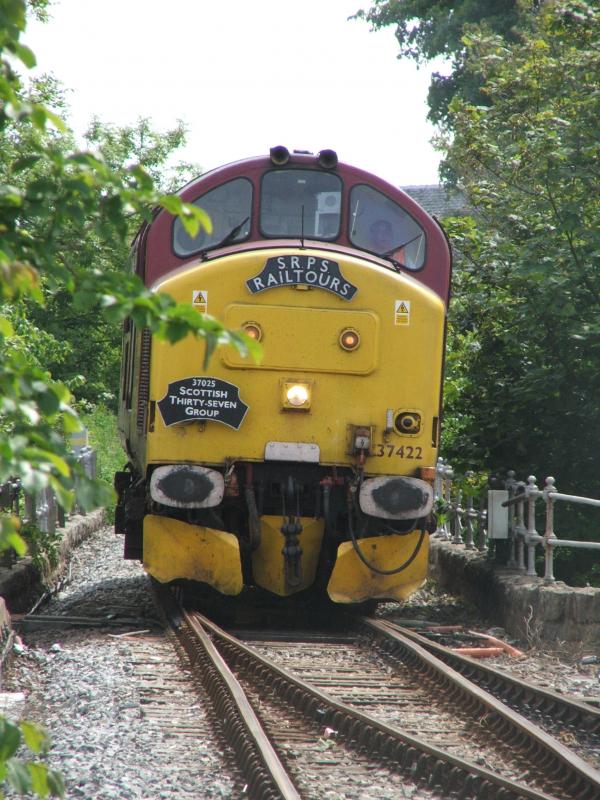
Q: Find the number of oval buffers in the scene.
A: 2